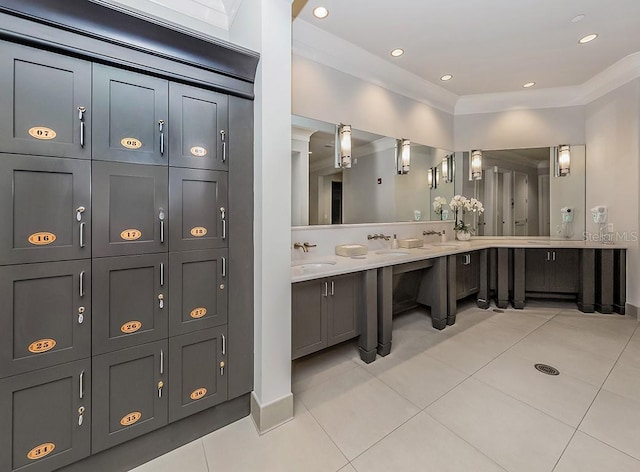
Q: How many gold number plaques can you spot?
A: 12